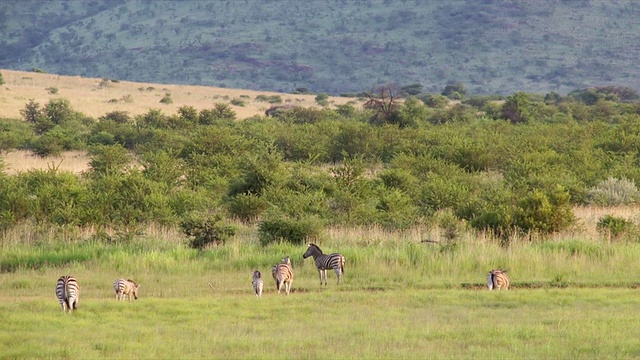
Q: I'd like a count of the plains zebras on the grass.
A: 6